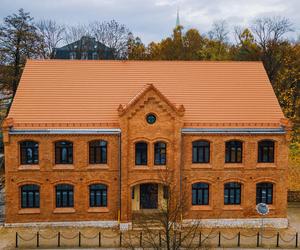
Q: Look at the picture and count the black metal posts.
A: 15